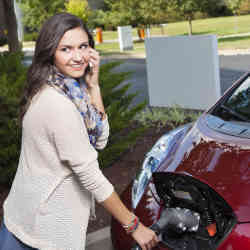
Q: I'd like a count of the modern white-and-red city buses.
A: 0